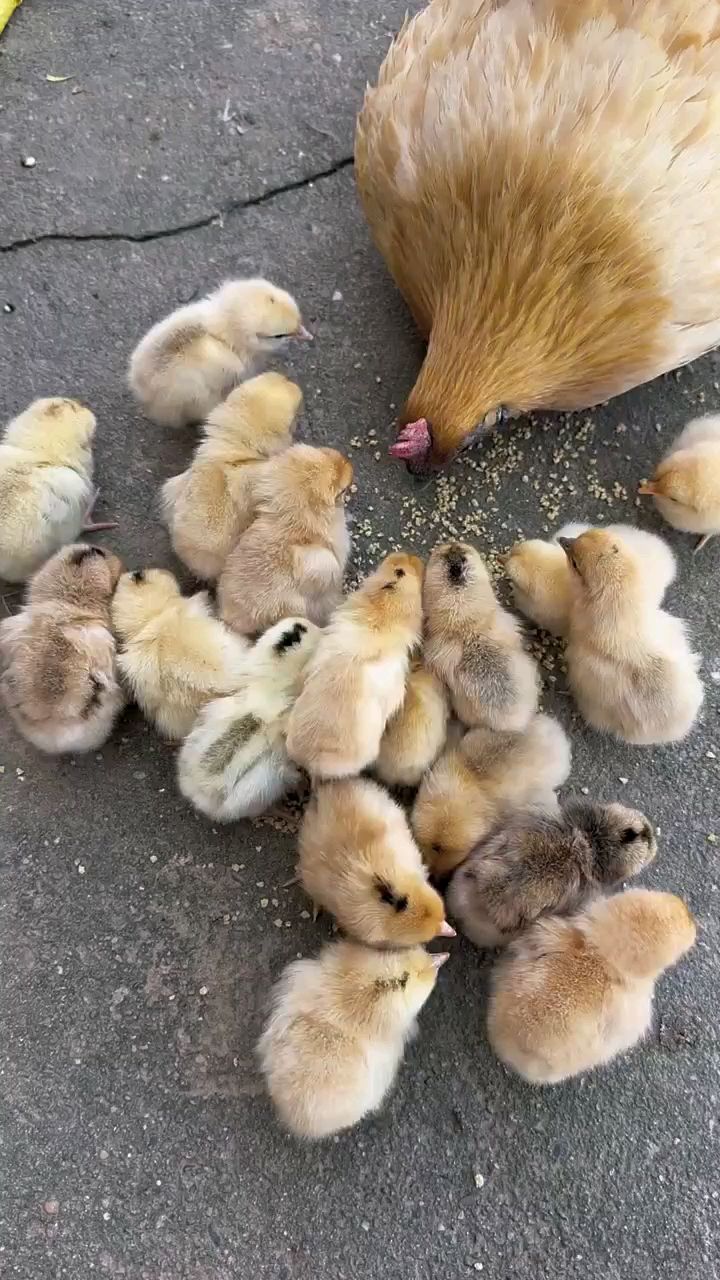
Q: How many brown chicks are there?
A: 2